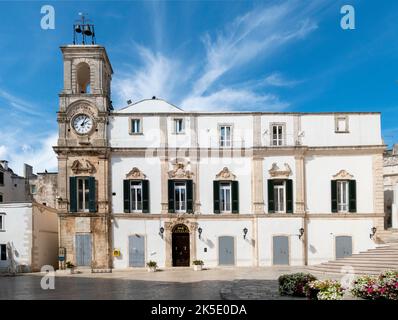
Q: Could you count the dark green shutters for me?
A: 12